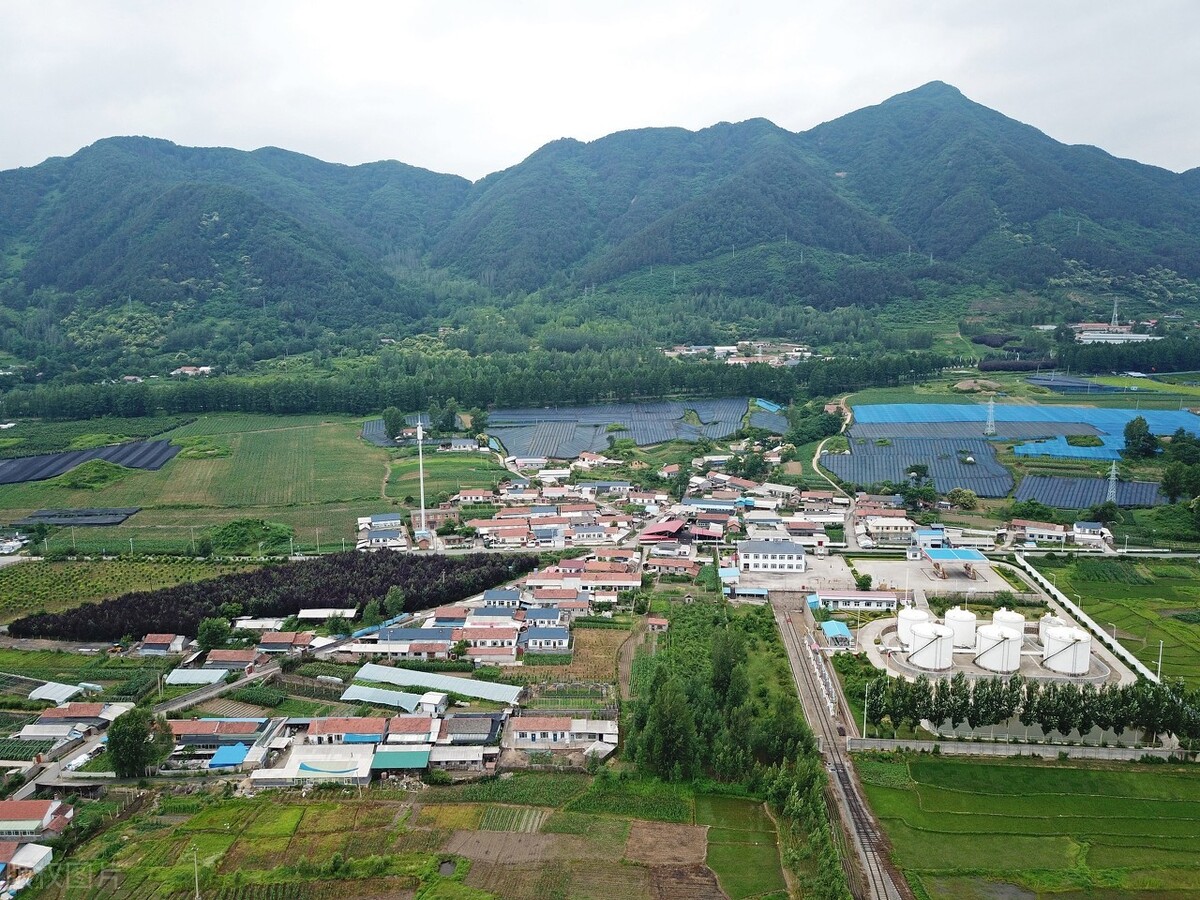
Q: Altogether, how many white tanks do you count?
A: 7